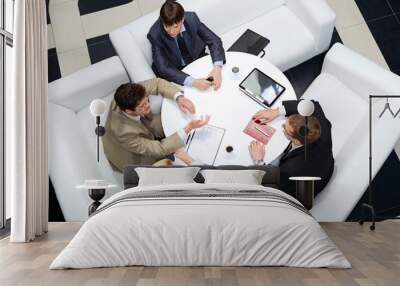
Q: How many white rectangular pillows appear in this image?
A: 2